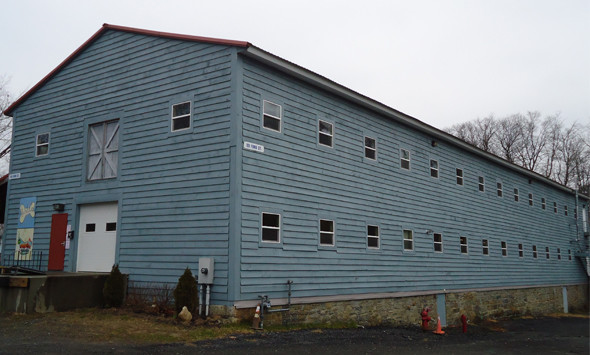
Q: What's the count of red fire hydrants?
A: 2